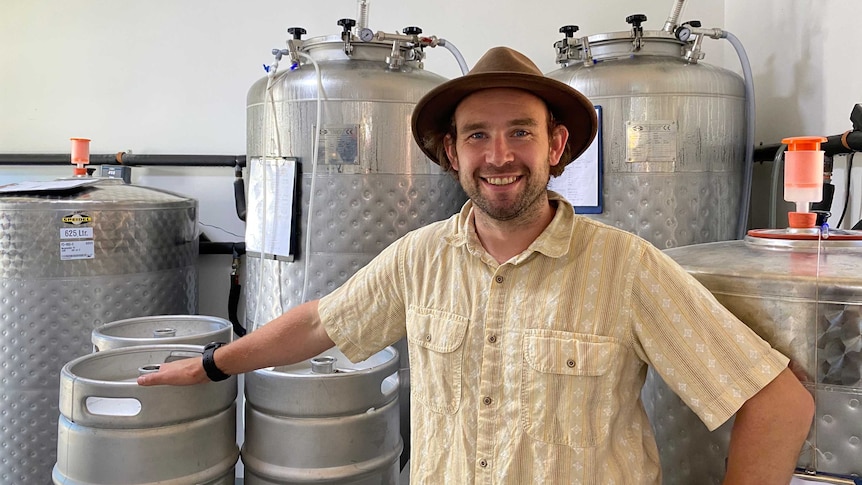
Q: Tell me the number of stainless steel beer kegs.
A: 3